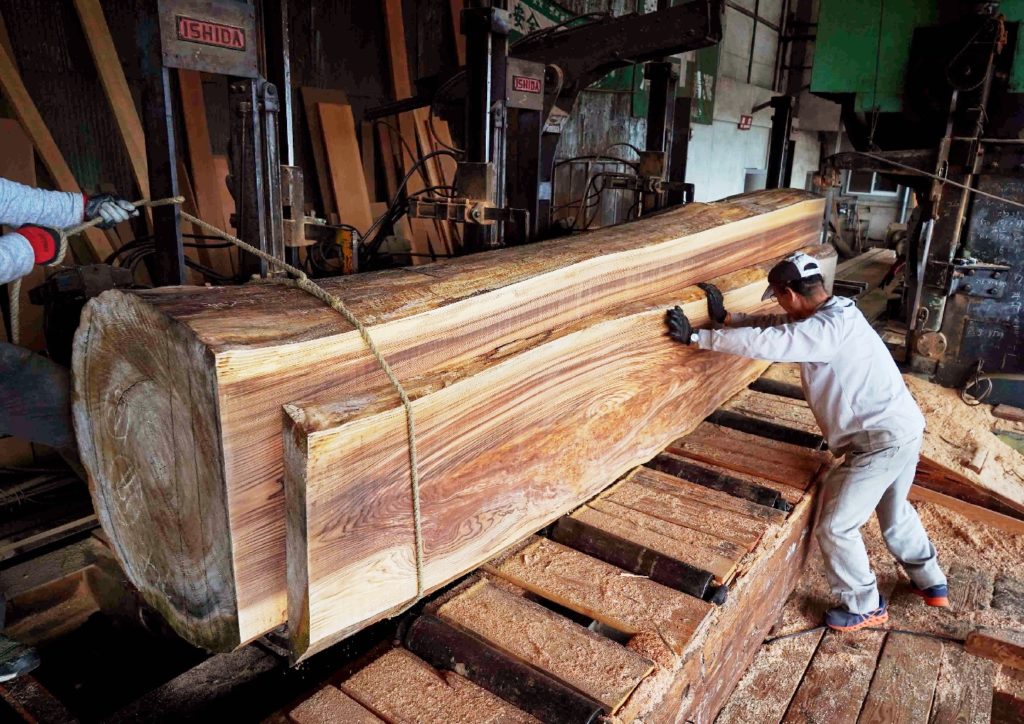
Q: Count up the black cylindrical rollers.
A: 5